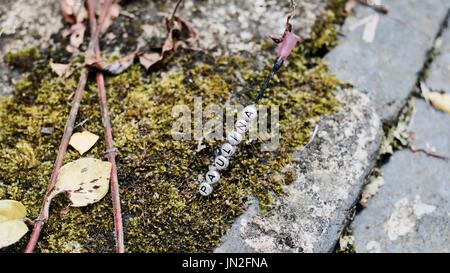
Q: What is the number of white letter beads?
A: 7